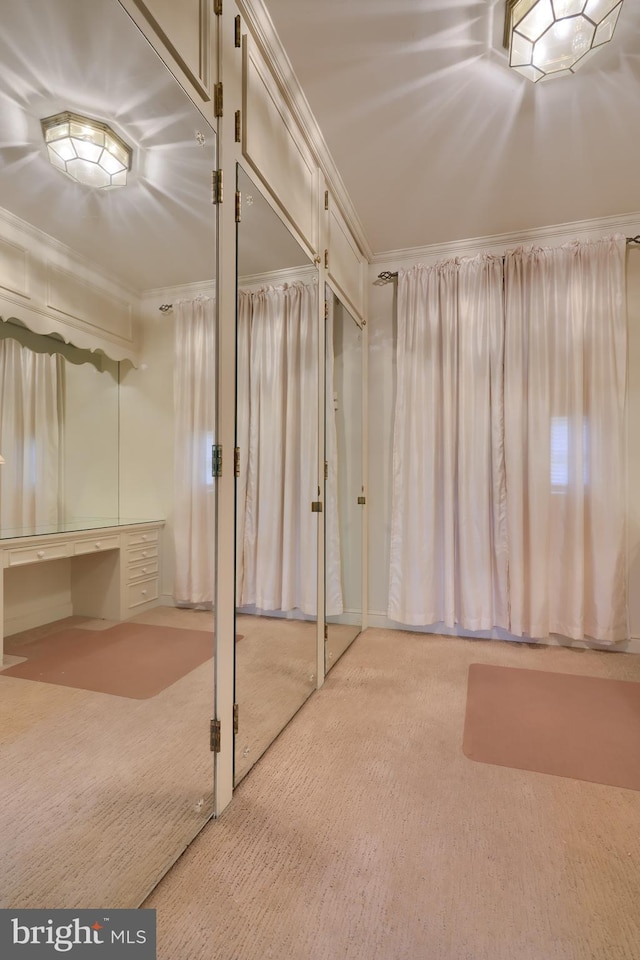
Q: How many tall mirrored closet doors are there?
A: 3